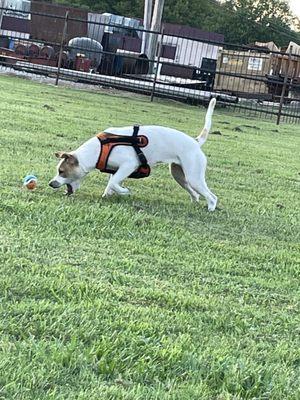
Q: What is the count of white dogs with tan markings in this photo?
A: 1